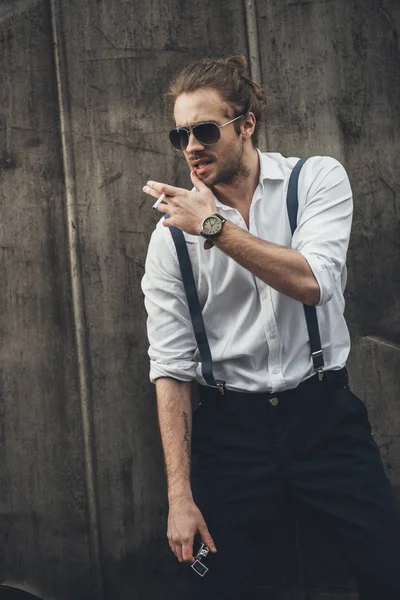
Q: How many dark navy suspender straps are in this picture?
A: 2